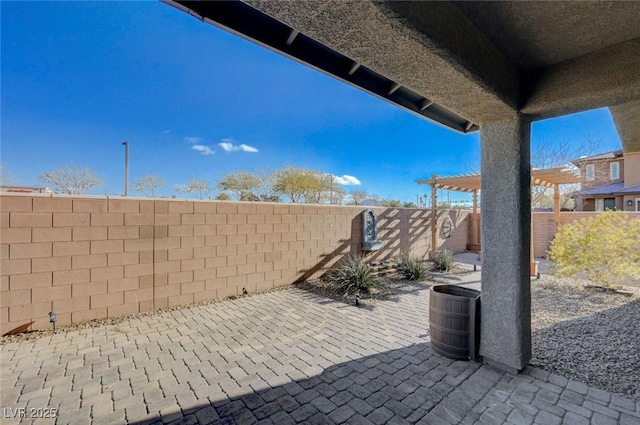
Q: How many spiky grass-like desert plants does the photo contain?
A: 3